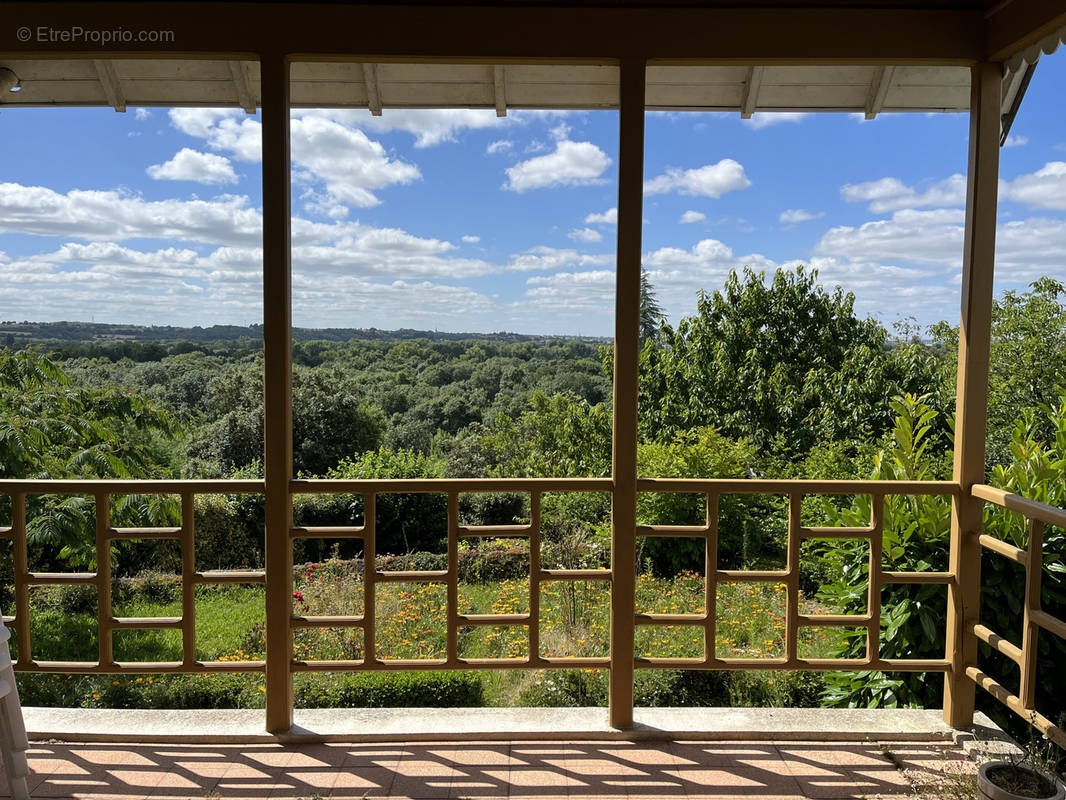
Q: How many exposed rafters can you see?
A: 6